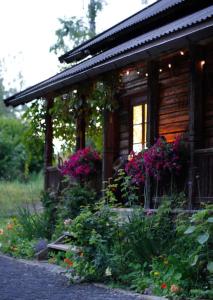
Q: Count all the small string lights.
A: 7